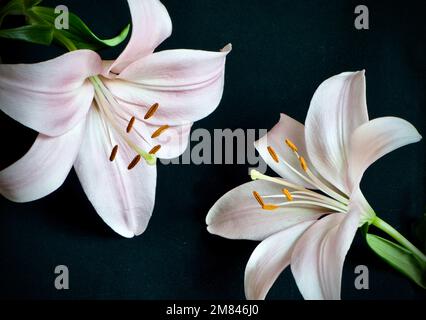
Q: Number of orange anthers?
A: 12